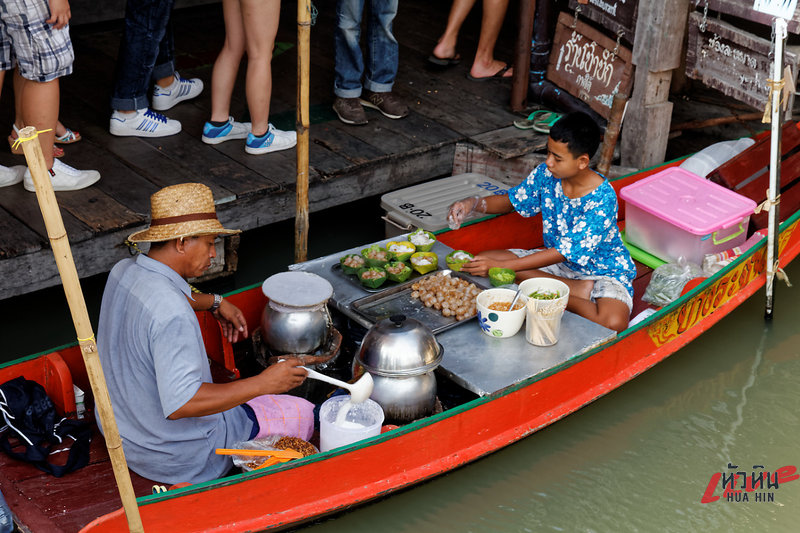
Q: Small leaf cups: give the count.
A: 9